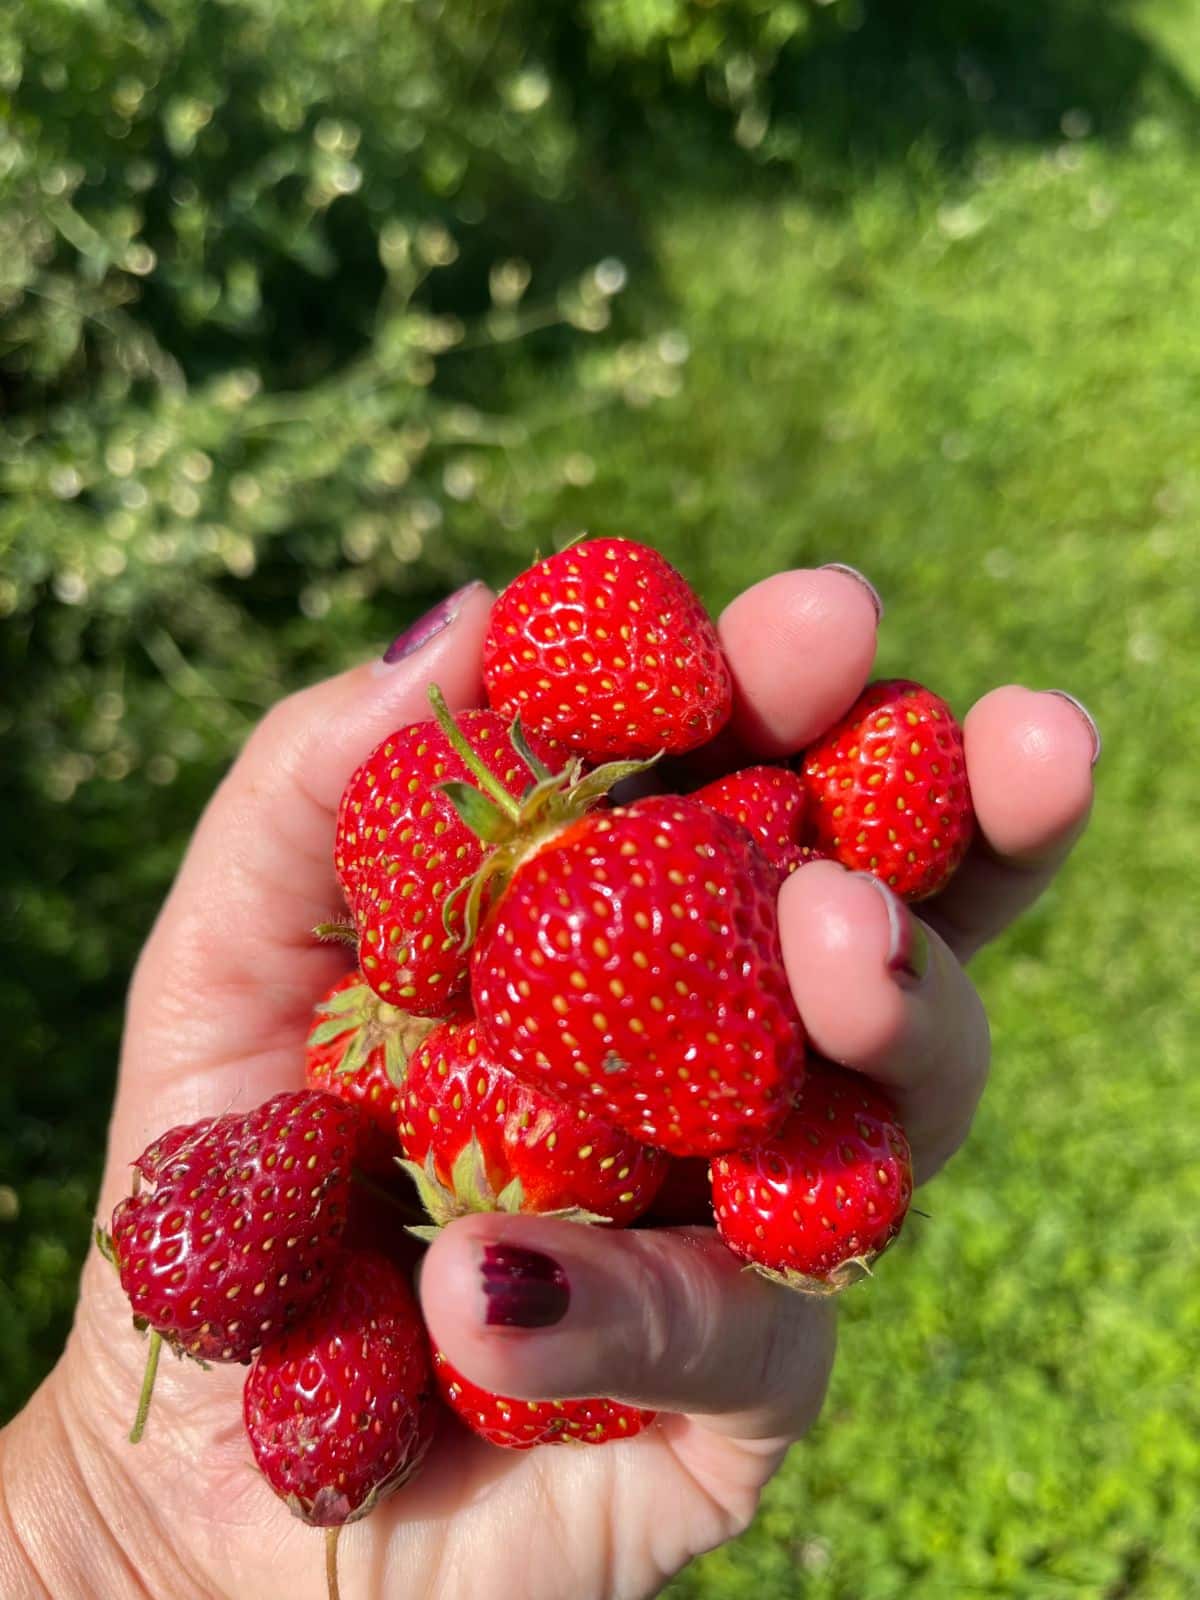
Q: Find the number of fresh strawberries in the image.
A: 11